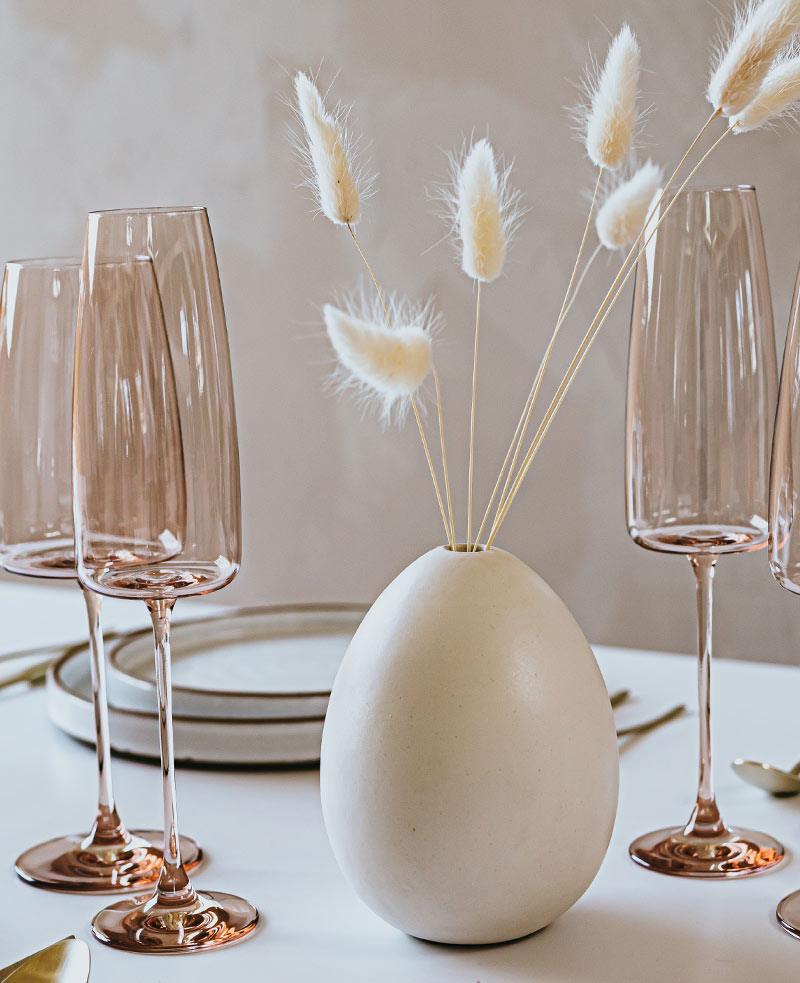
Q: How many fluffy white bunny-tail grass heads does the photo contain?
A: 7